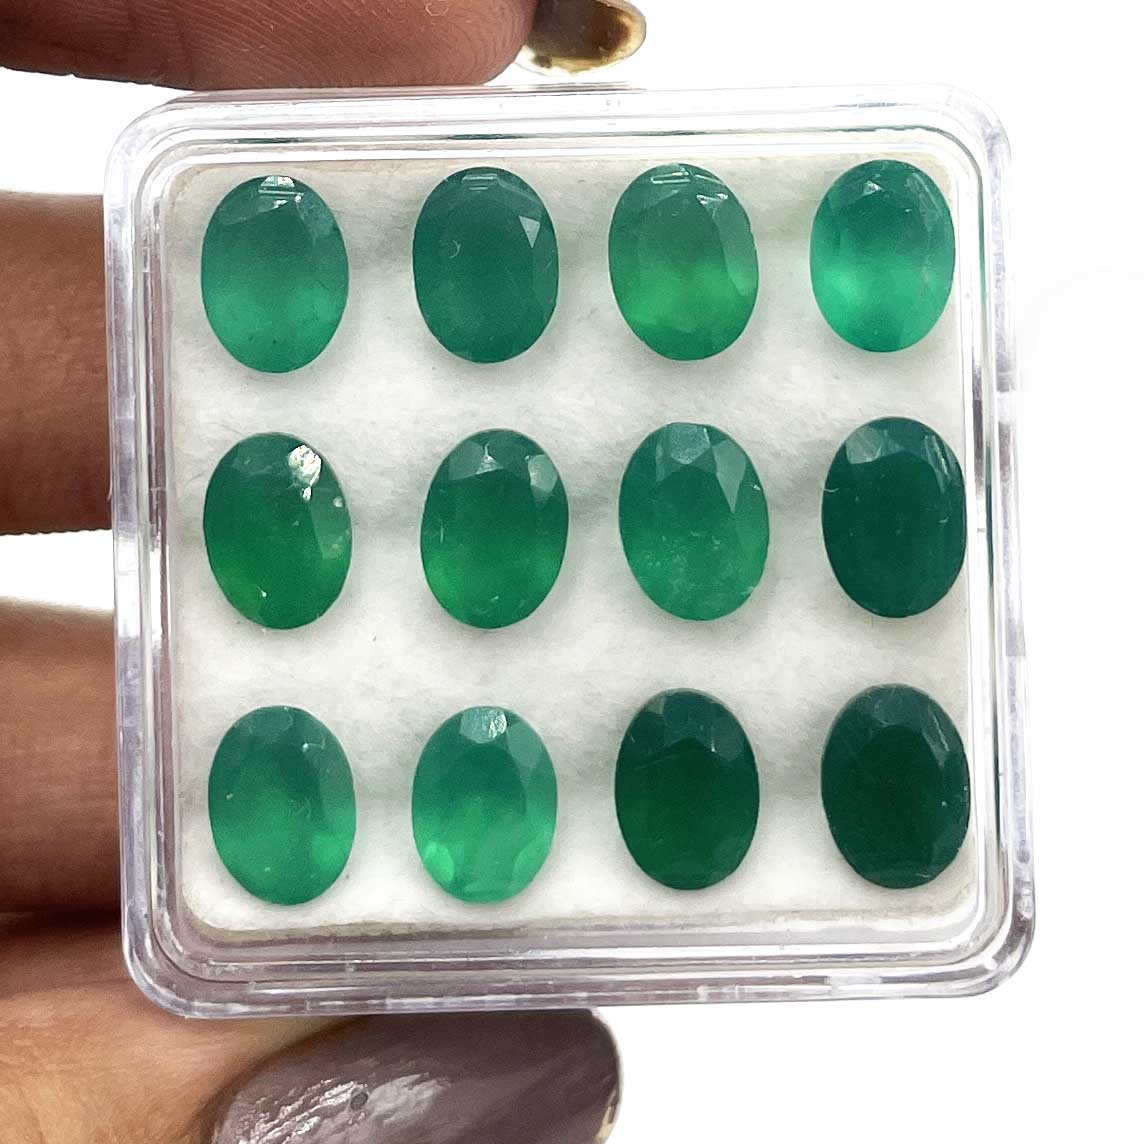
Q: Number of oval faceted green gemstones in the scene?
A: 12